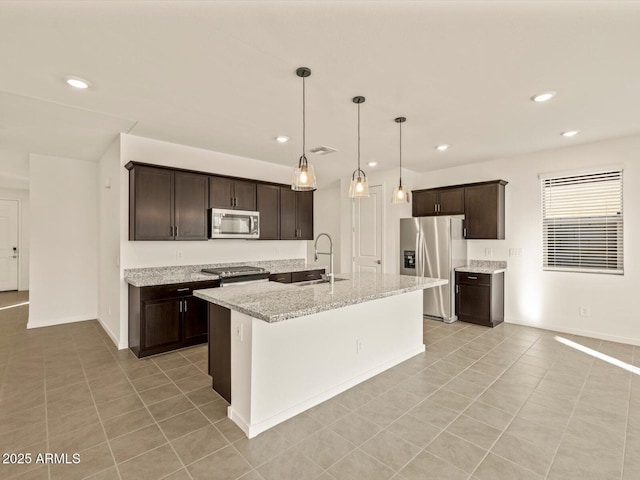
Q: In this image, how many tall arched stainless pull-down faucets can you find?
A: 1